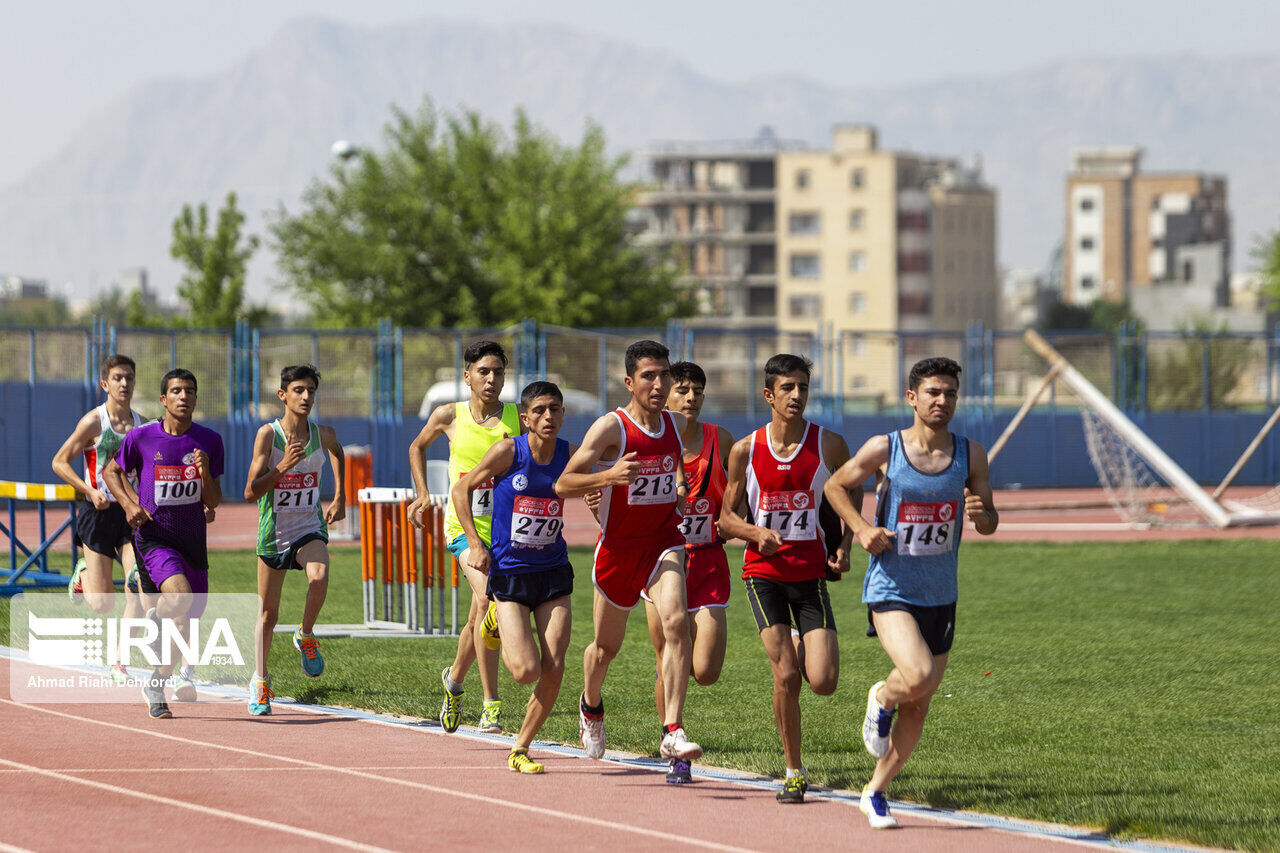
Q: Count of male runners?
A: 9